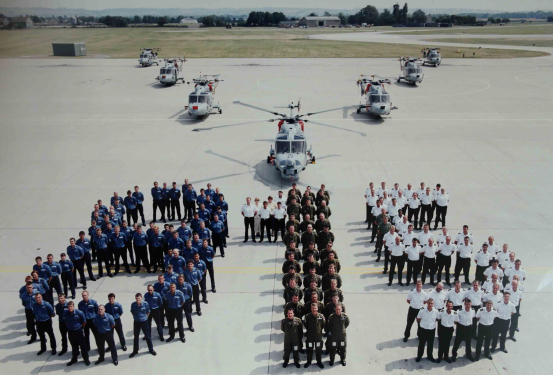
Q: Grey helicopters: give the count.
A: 7